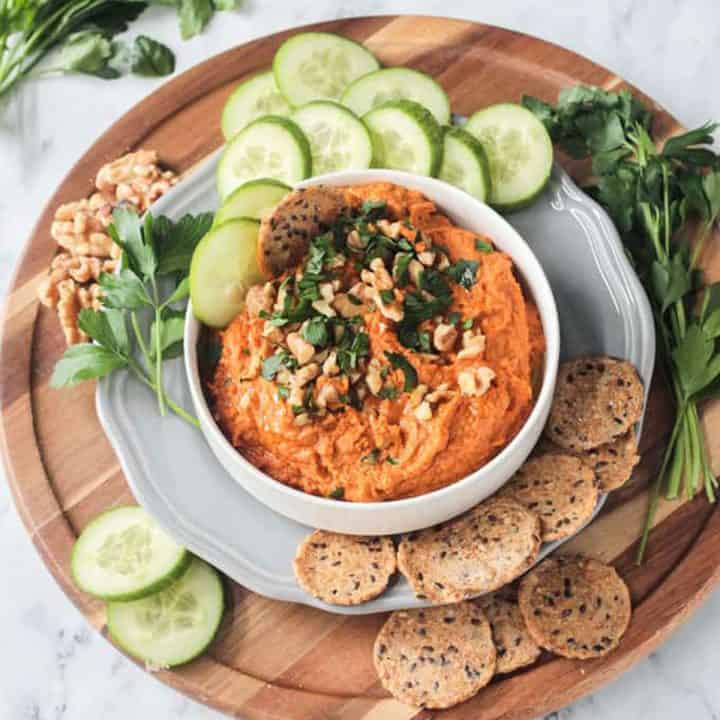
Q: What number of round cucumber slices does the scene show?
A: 12